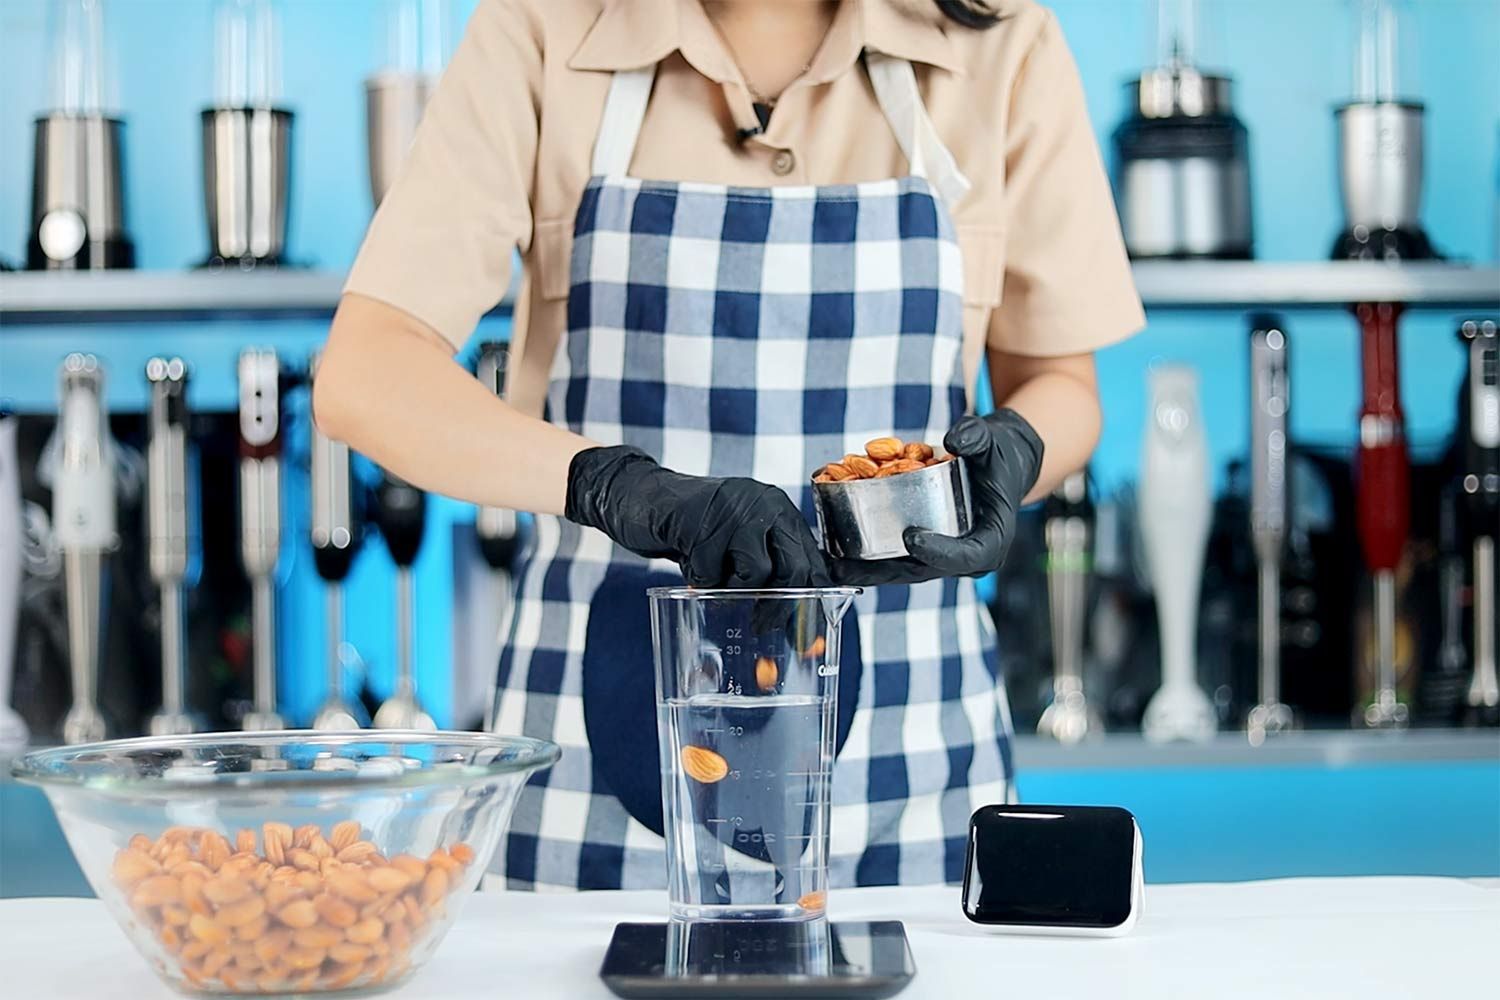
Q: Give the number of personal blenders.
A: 5